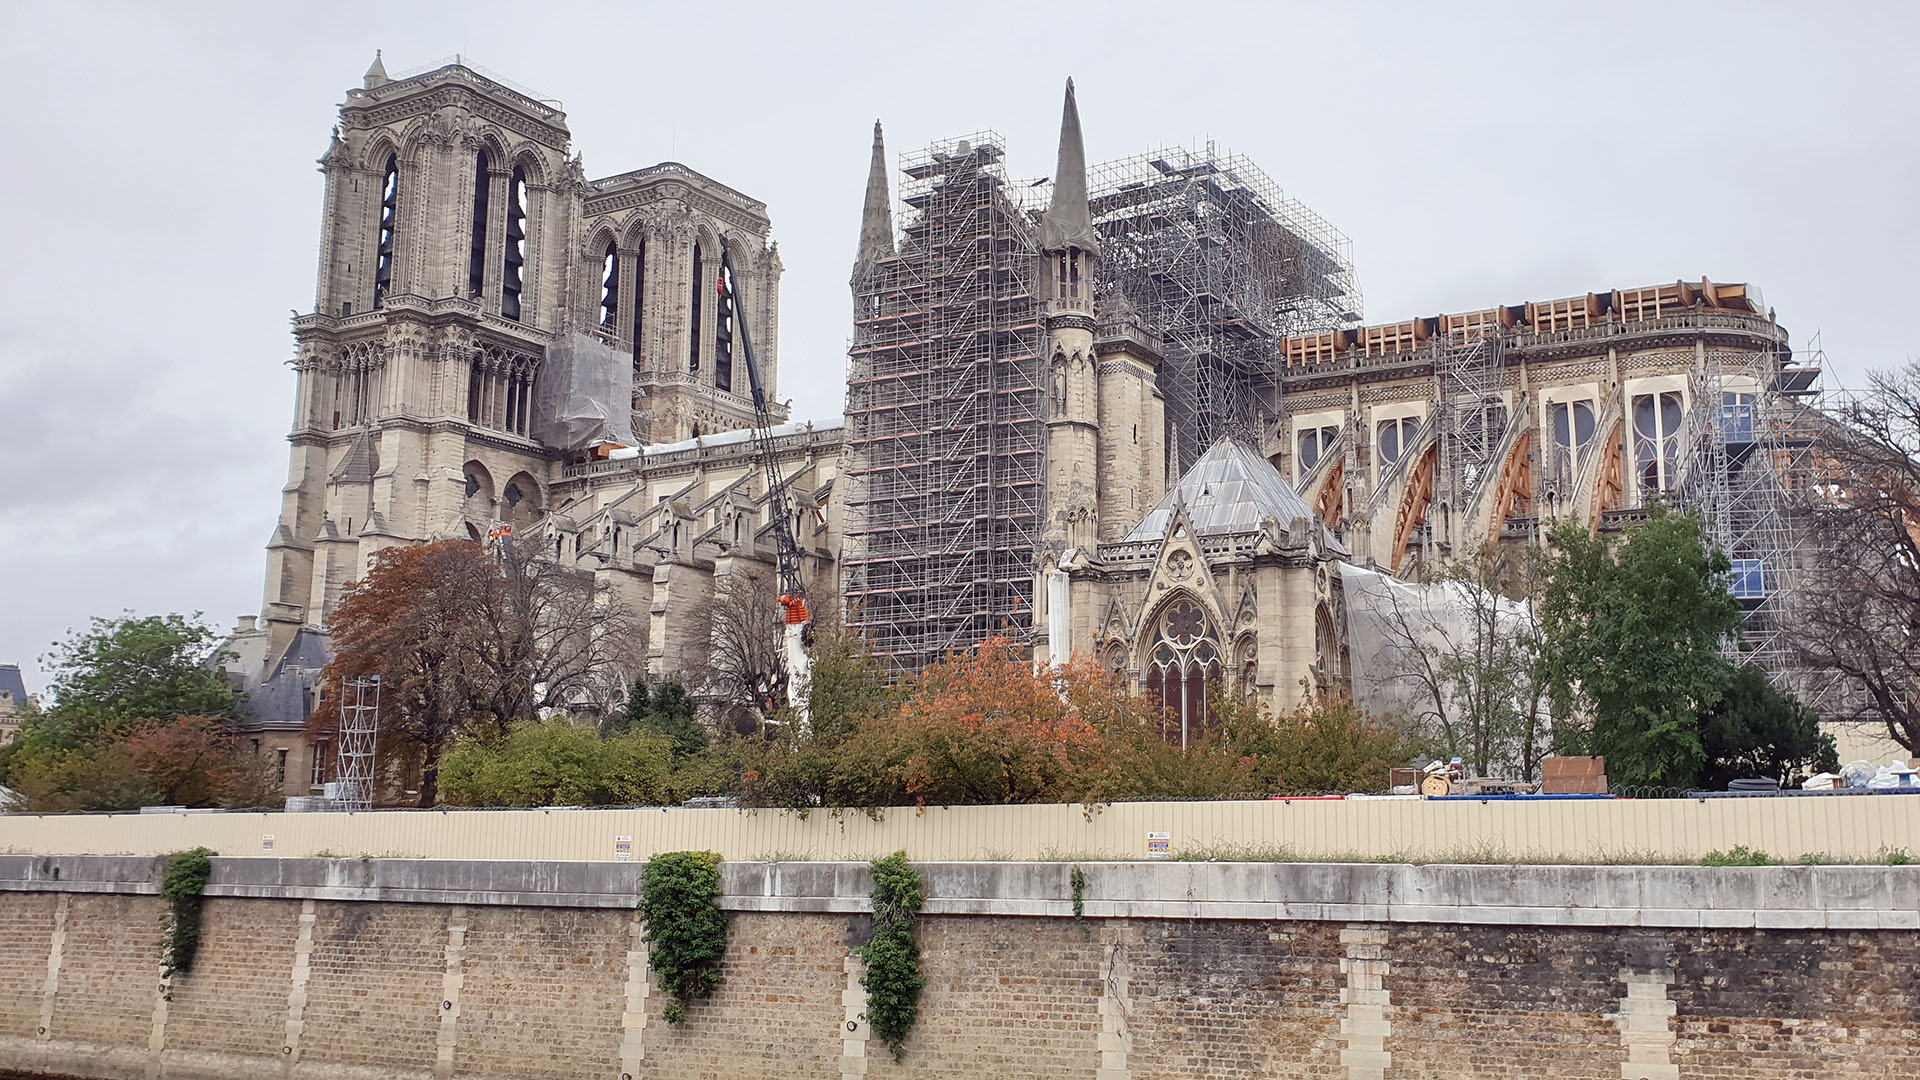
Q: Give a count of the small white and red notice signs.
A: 3